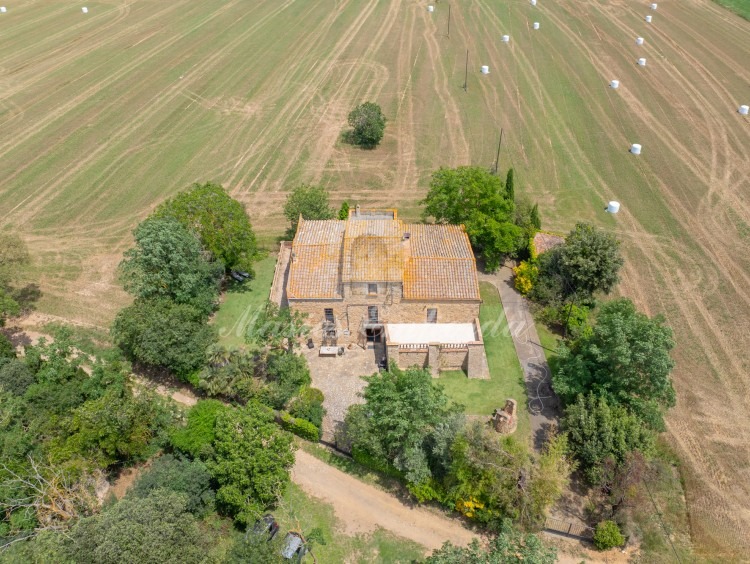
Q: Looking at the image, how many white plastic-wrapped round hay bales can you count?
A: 15